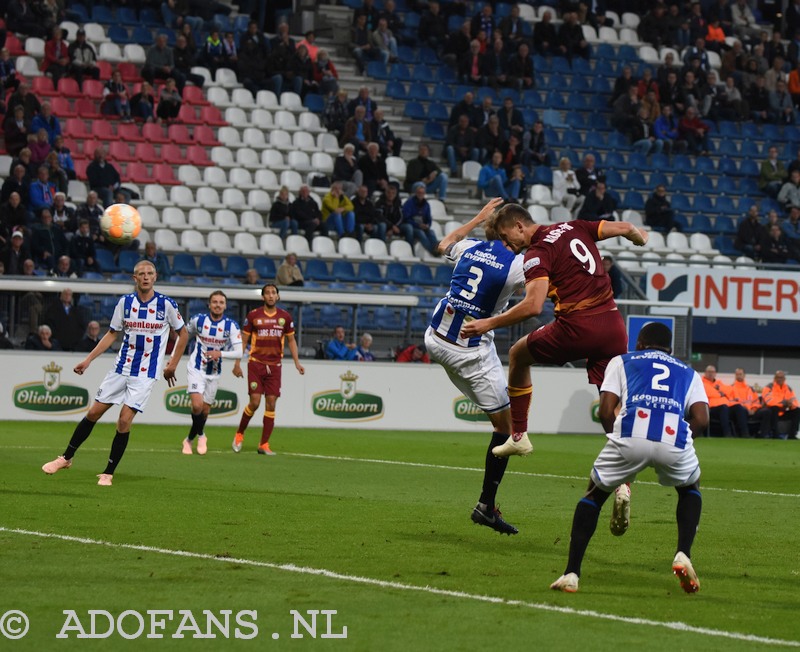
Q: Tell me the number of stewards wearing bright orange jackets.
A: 3